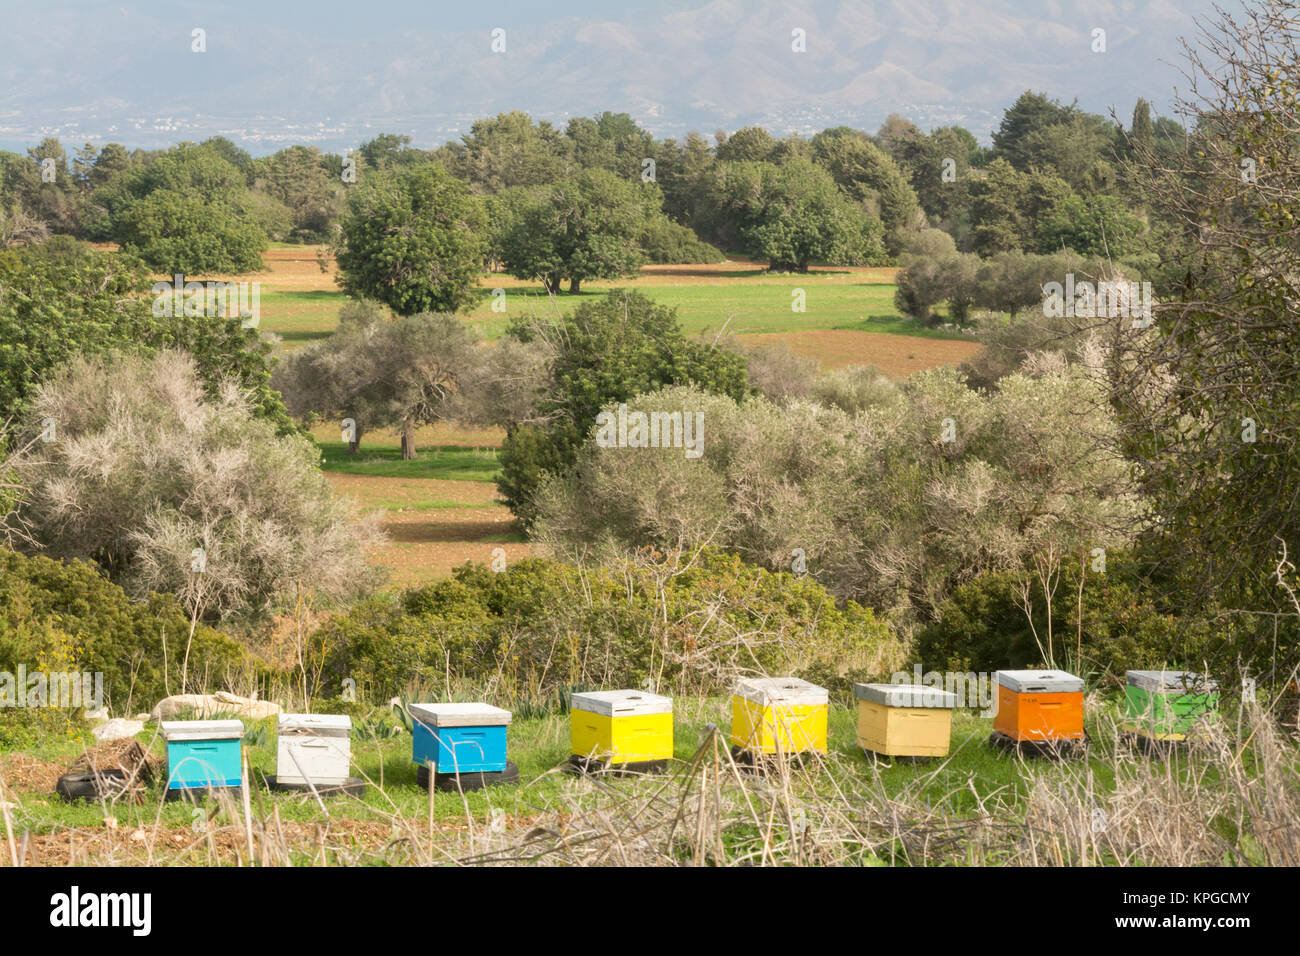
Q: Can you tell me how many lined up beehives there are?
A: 8